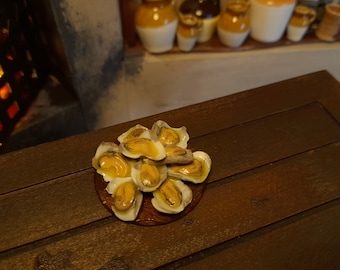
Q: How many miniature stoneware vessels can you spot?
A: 7